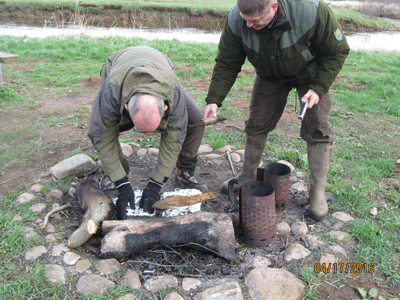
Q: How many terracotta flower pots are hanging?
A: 0